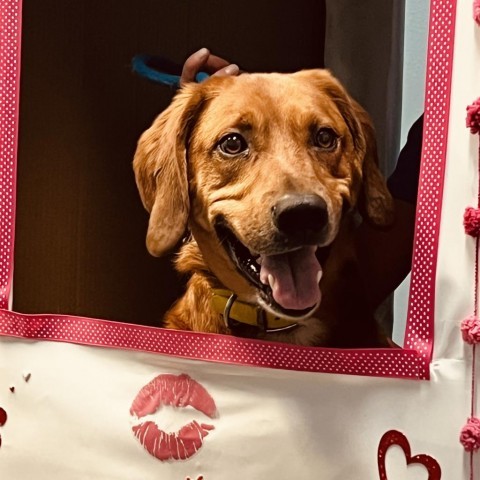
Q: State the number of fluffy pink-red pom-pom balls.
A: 5